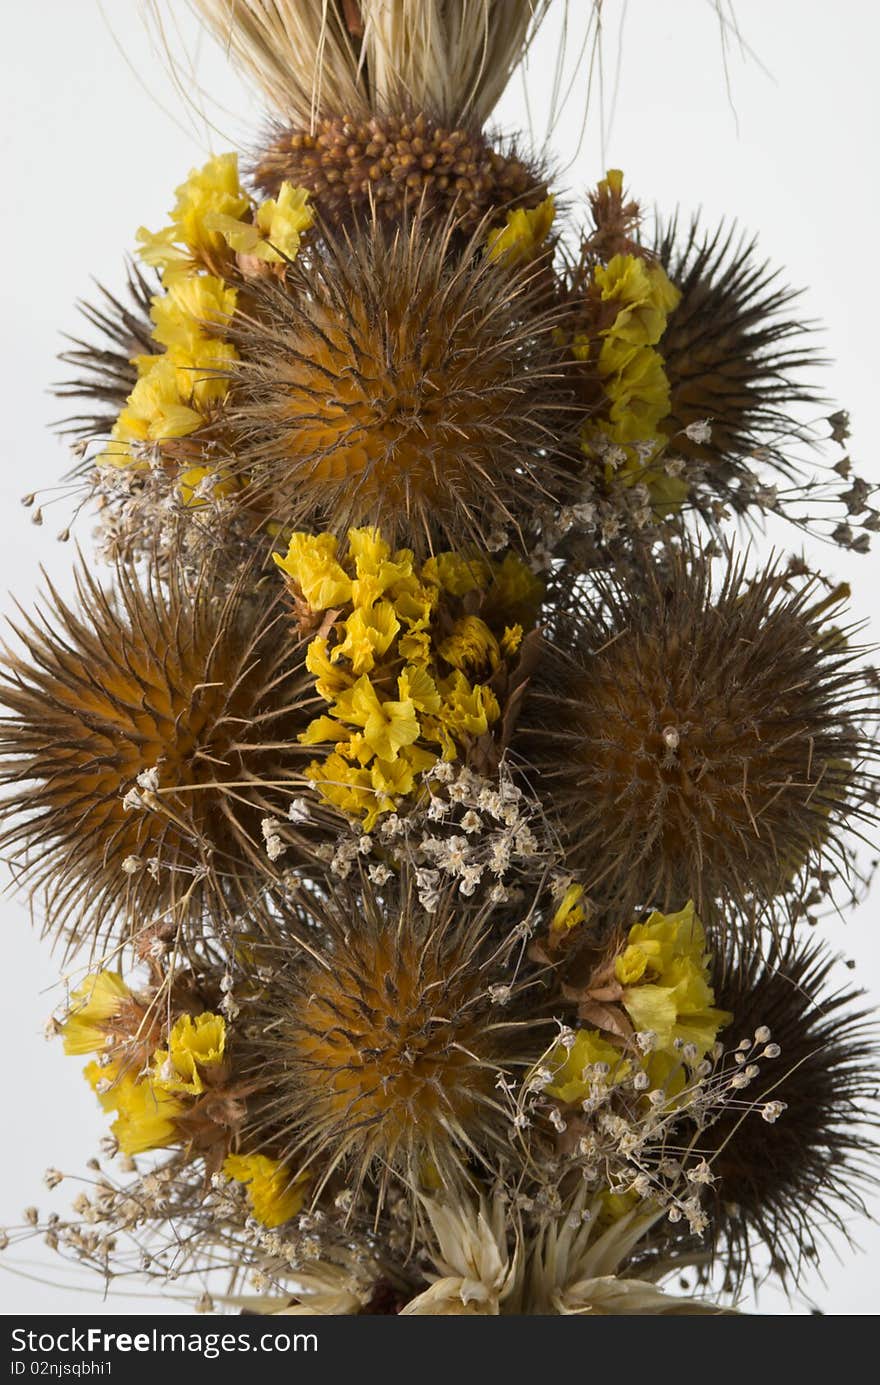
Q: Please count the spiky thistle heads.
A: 7